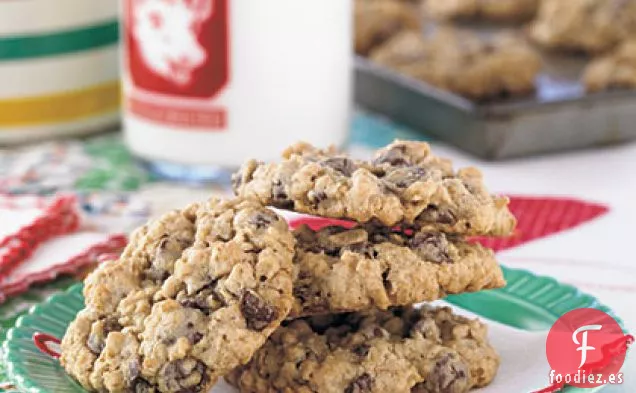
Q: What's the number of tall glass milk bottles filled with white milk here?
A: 1